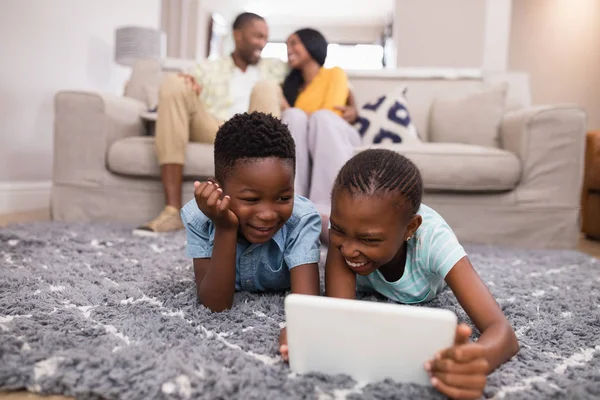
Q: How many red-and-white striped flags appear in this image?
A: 0